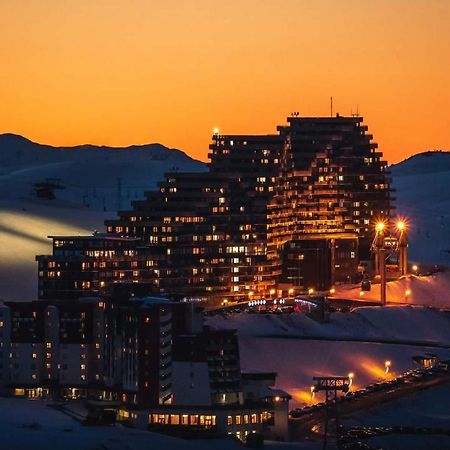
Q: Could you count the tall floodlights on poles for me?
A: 2